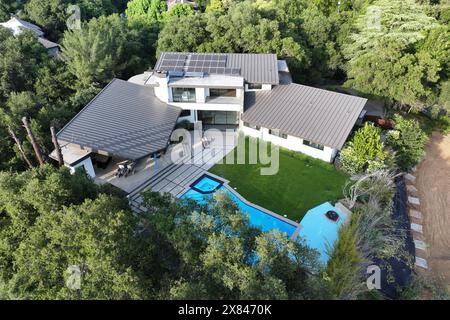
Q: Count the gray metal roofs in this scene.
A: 3